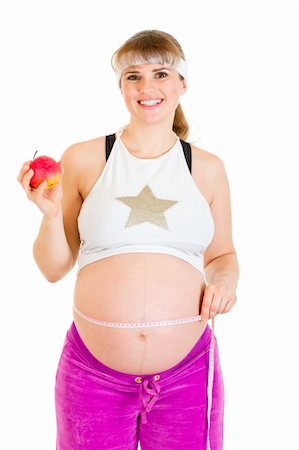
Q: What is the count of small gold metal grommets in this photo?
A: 2